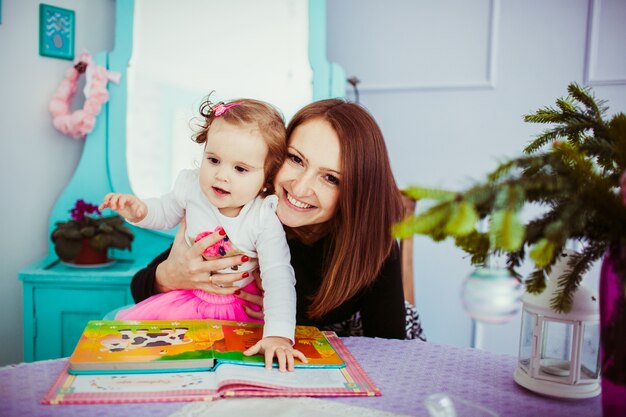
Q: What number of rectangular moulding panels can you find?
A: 2